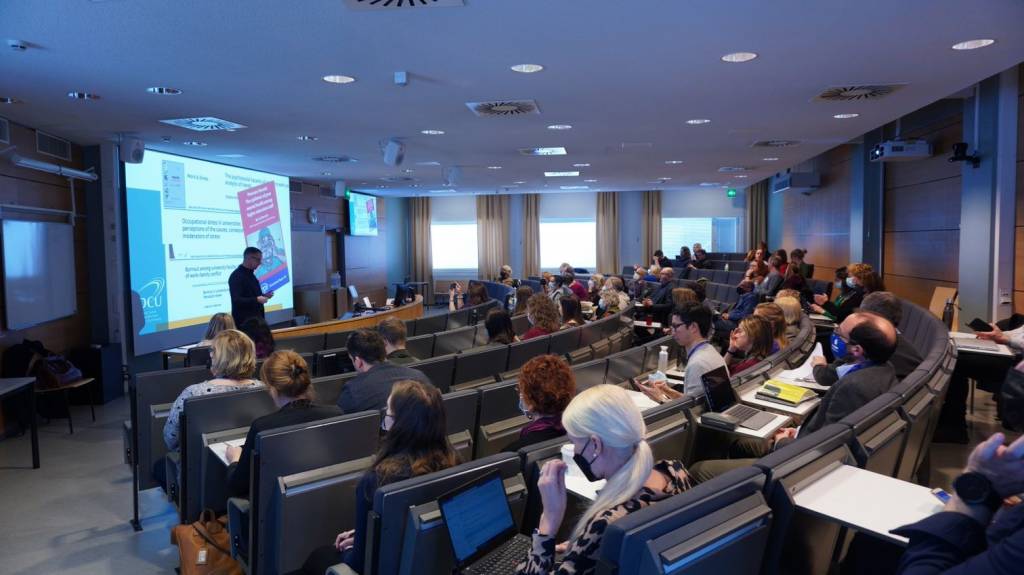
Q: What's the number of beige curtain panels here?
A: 6